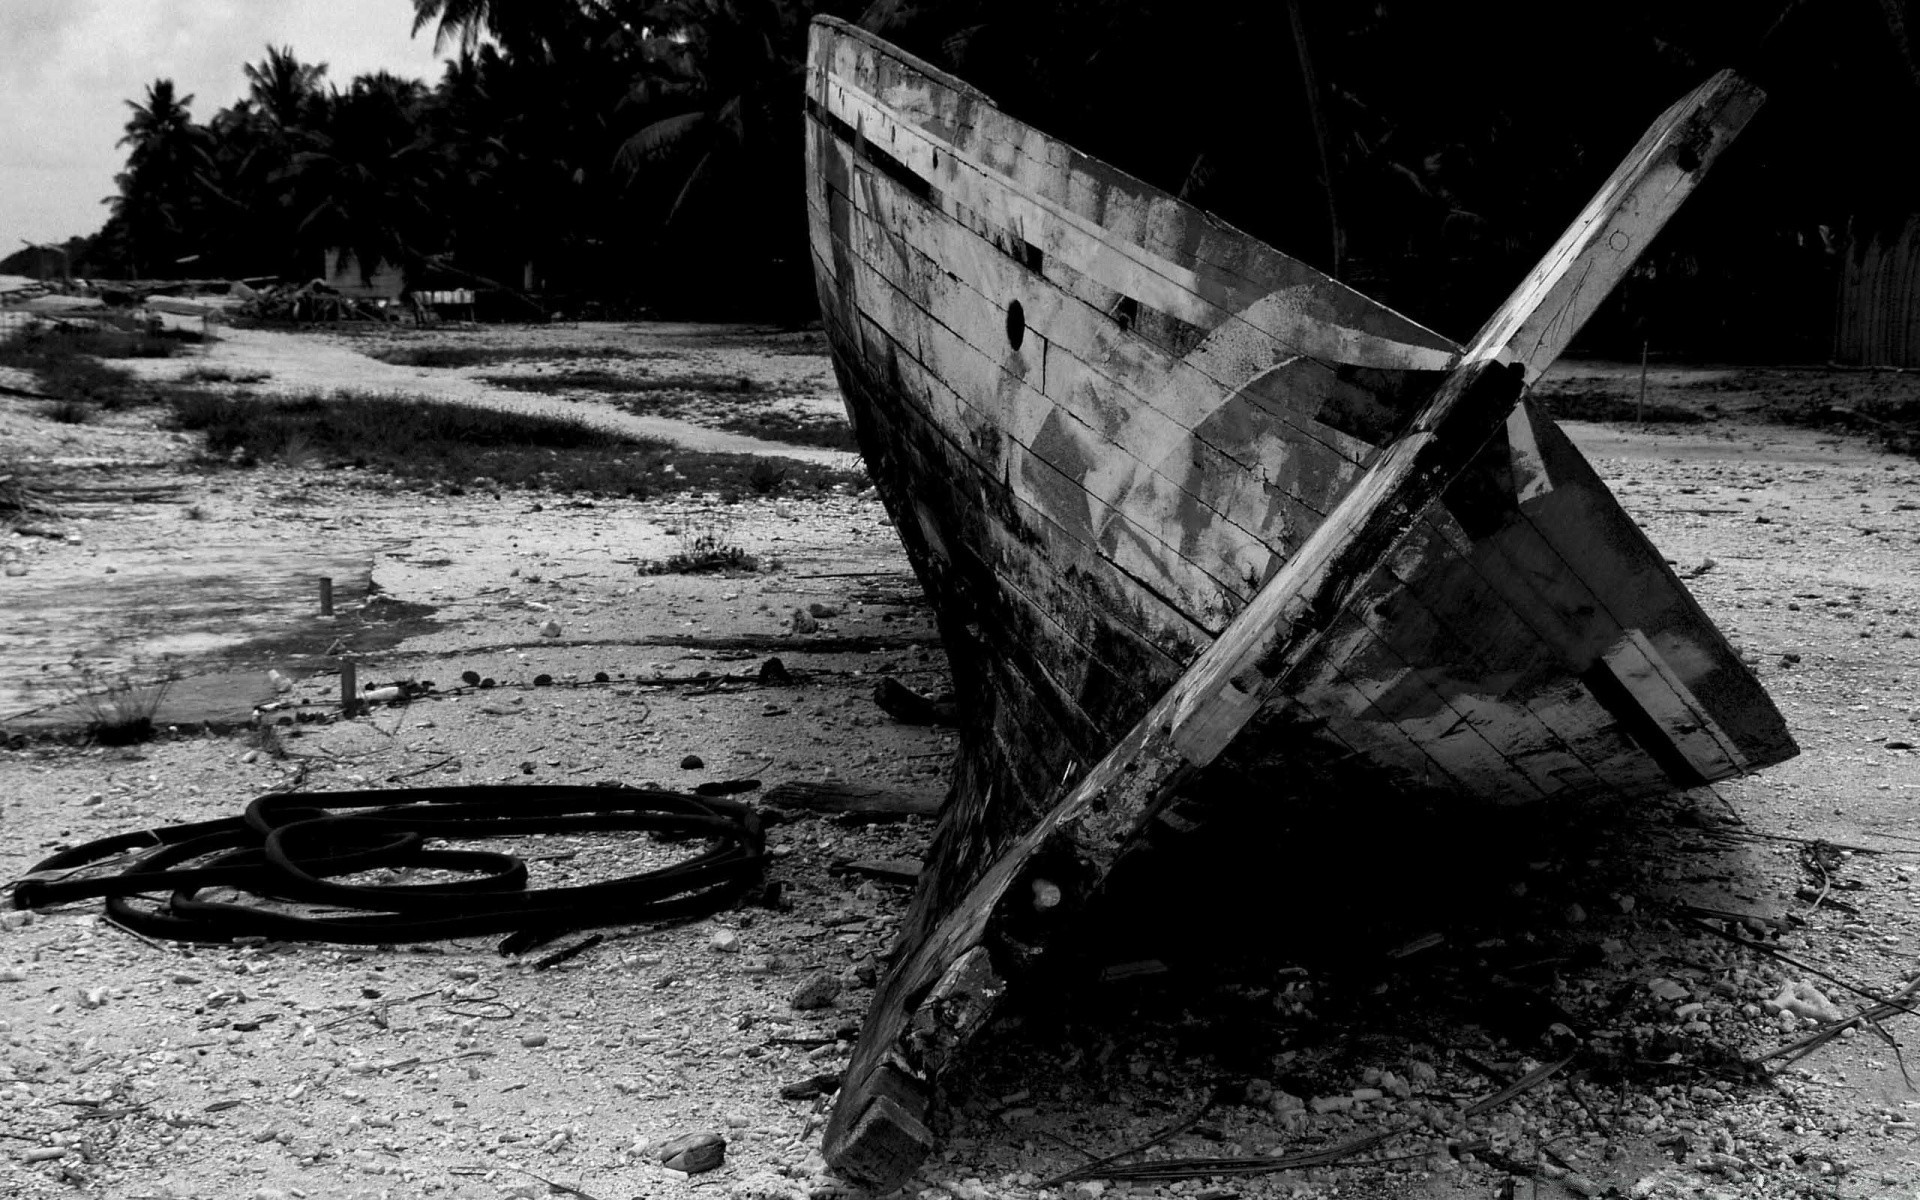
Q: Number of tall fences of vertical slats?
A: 1